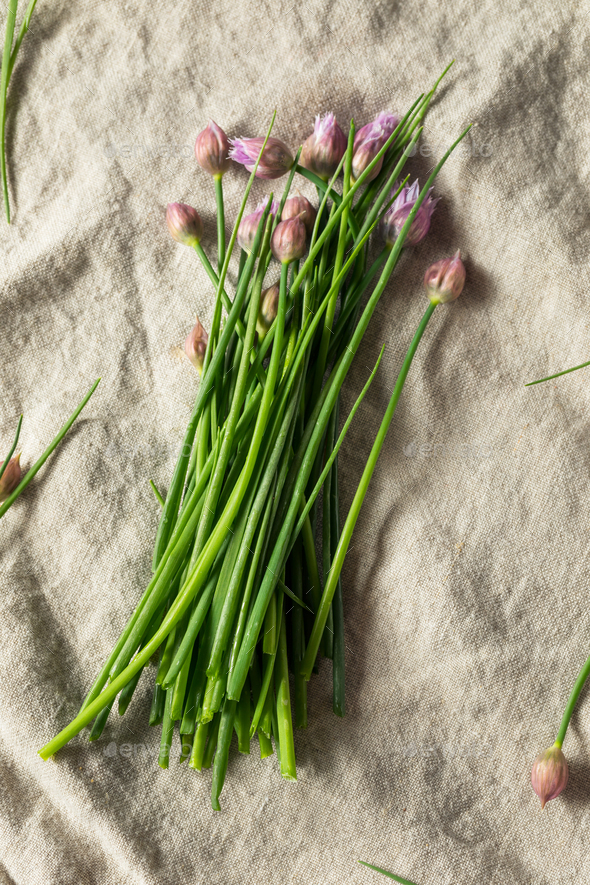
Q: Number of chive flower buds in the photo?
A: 14